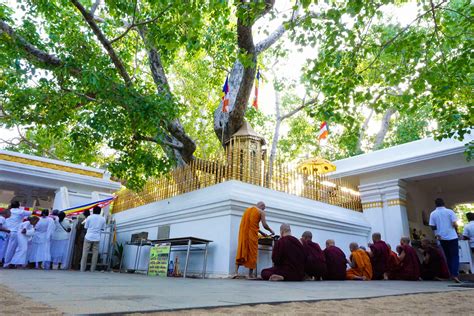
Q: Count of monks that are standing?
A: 1